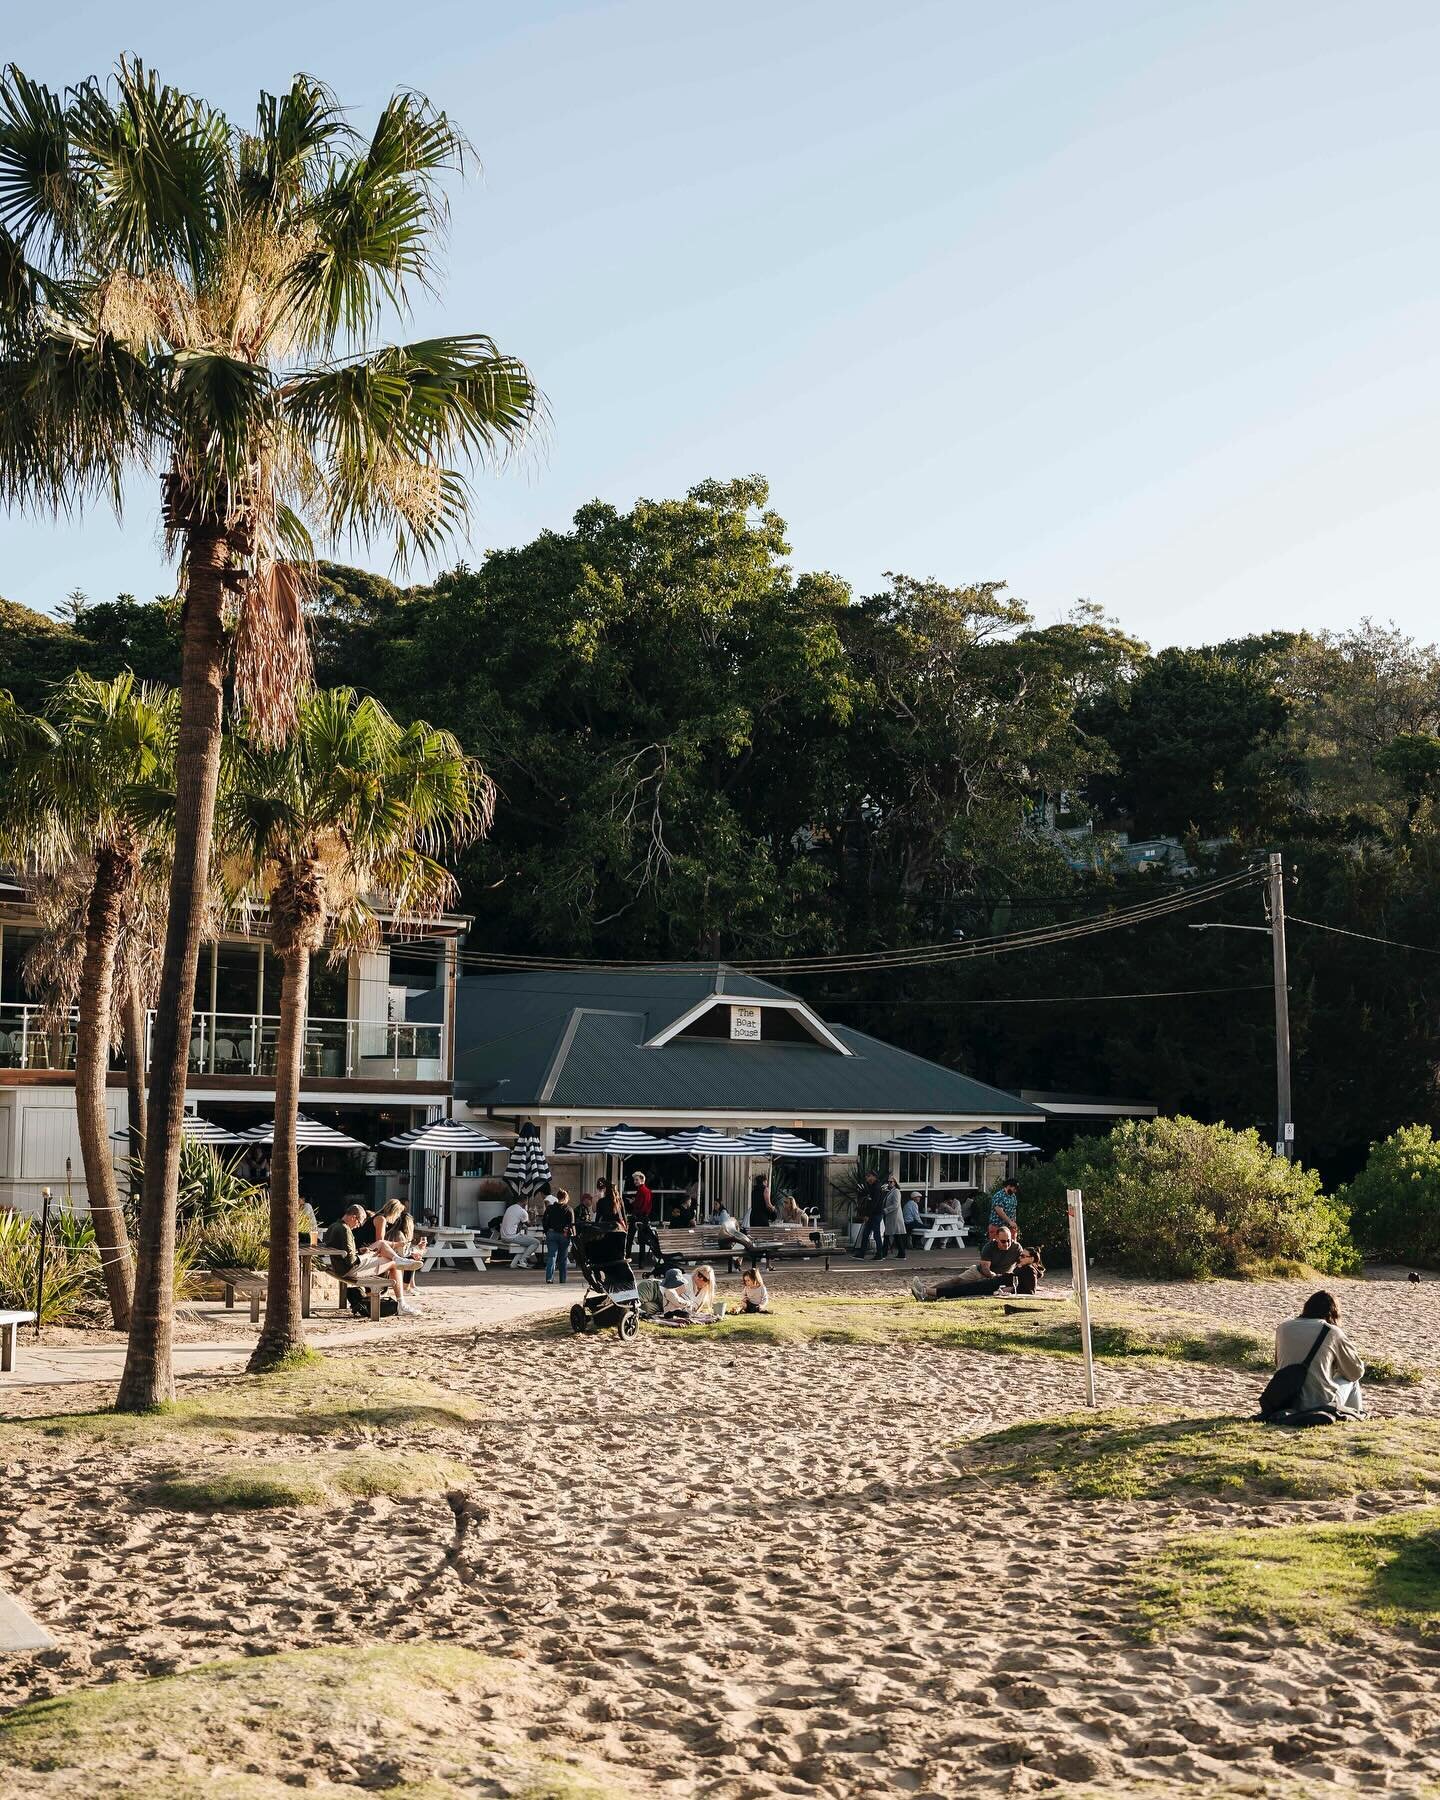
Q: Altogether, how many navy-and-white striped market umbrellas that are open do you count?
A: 8